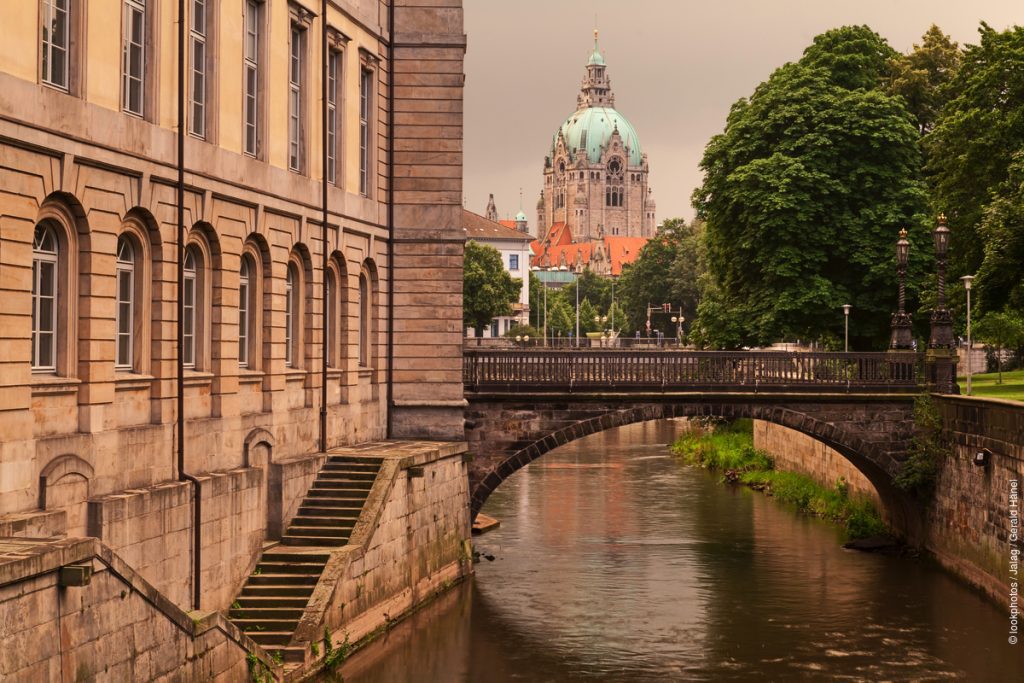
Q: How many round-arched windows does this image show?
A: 7